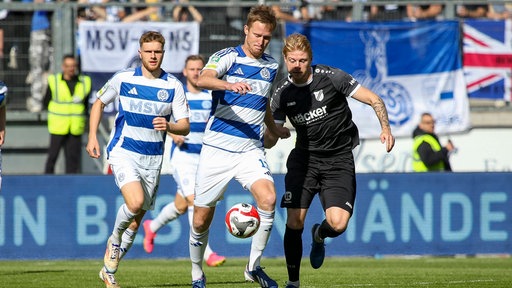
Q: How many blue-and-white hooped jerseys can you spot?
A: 3